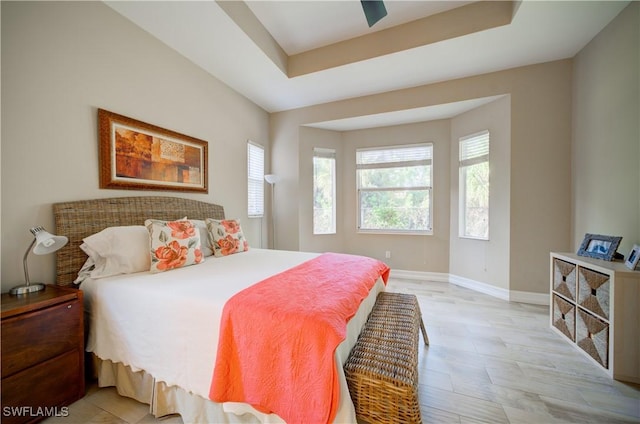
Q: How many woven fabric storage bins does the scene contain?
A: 4